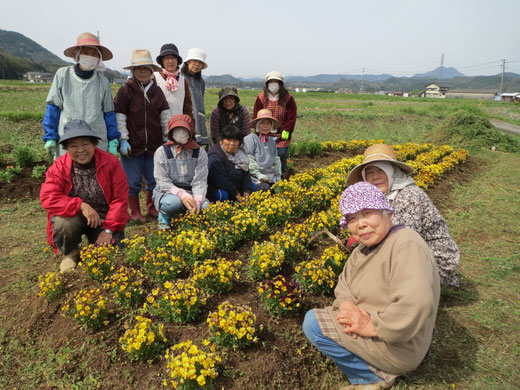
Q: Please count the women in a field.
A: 12